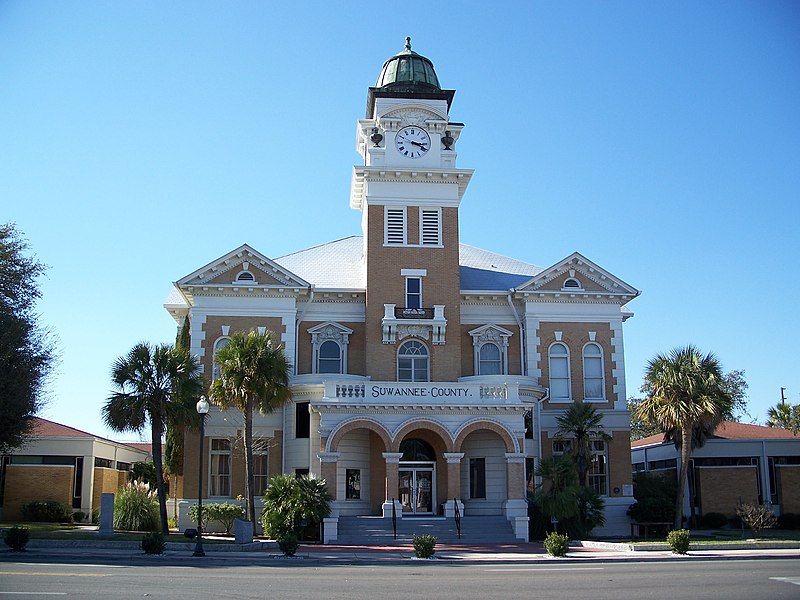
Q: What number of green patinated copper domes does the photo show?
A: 1